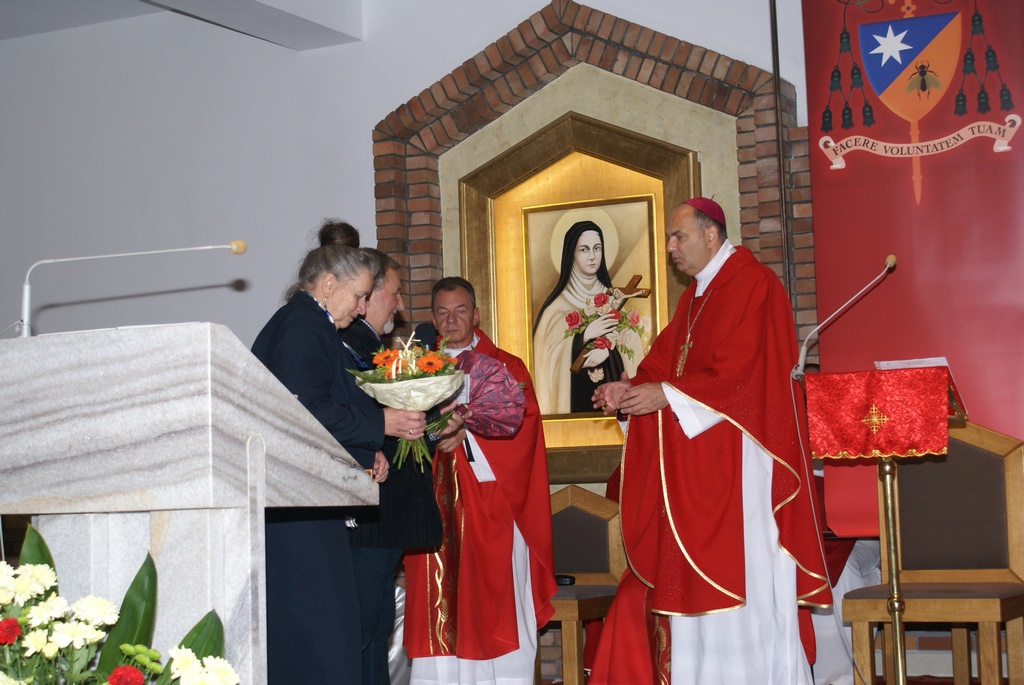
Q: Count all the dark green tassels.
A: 12